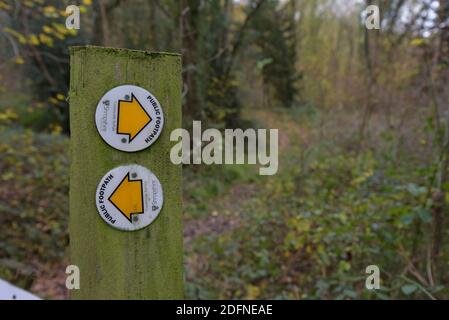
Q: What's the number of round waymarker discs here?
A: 2